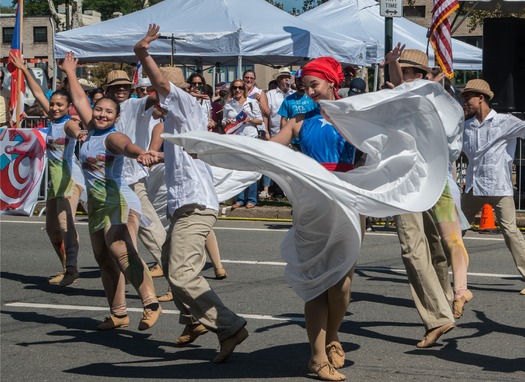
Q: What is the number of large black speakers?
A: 1